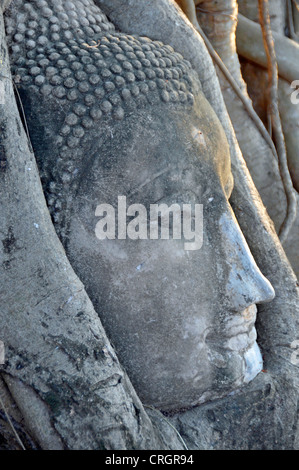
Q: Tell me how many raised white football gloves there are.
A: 0